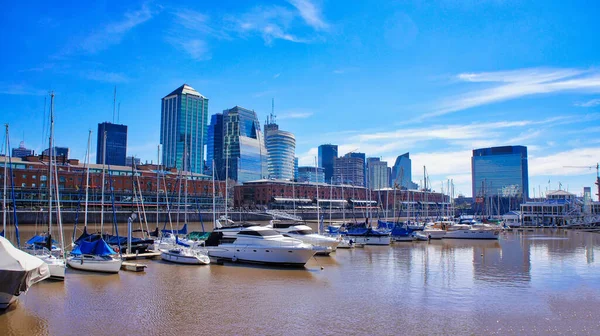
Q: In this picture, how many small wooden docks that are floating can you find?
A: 2